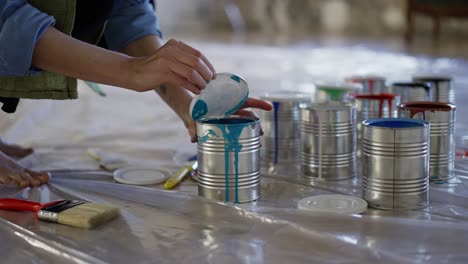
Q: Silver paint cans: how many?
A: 10